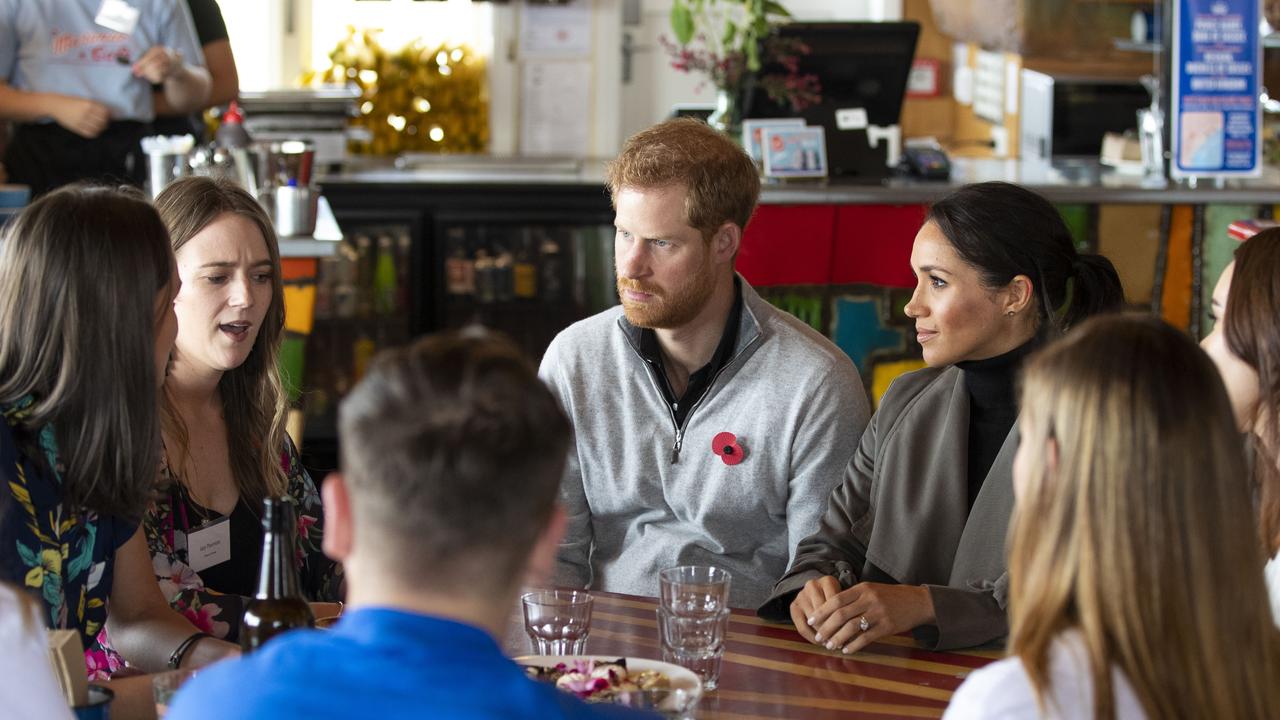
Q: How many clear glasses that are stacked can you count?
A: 2